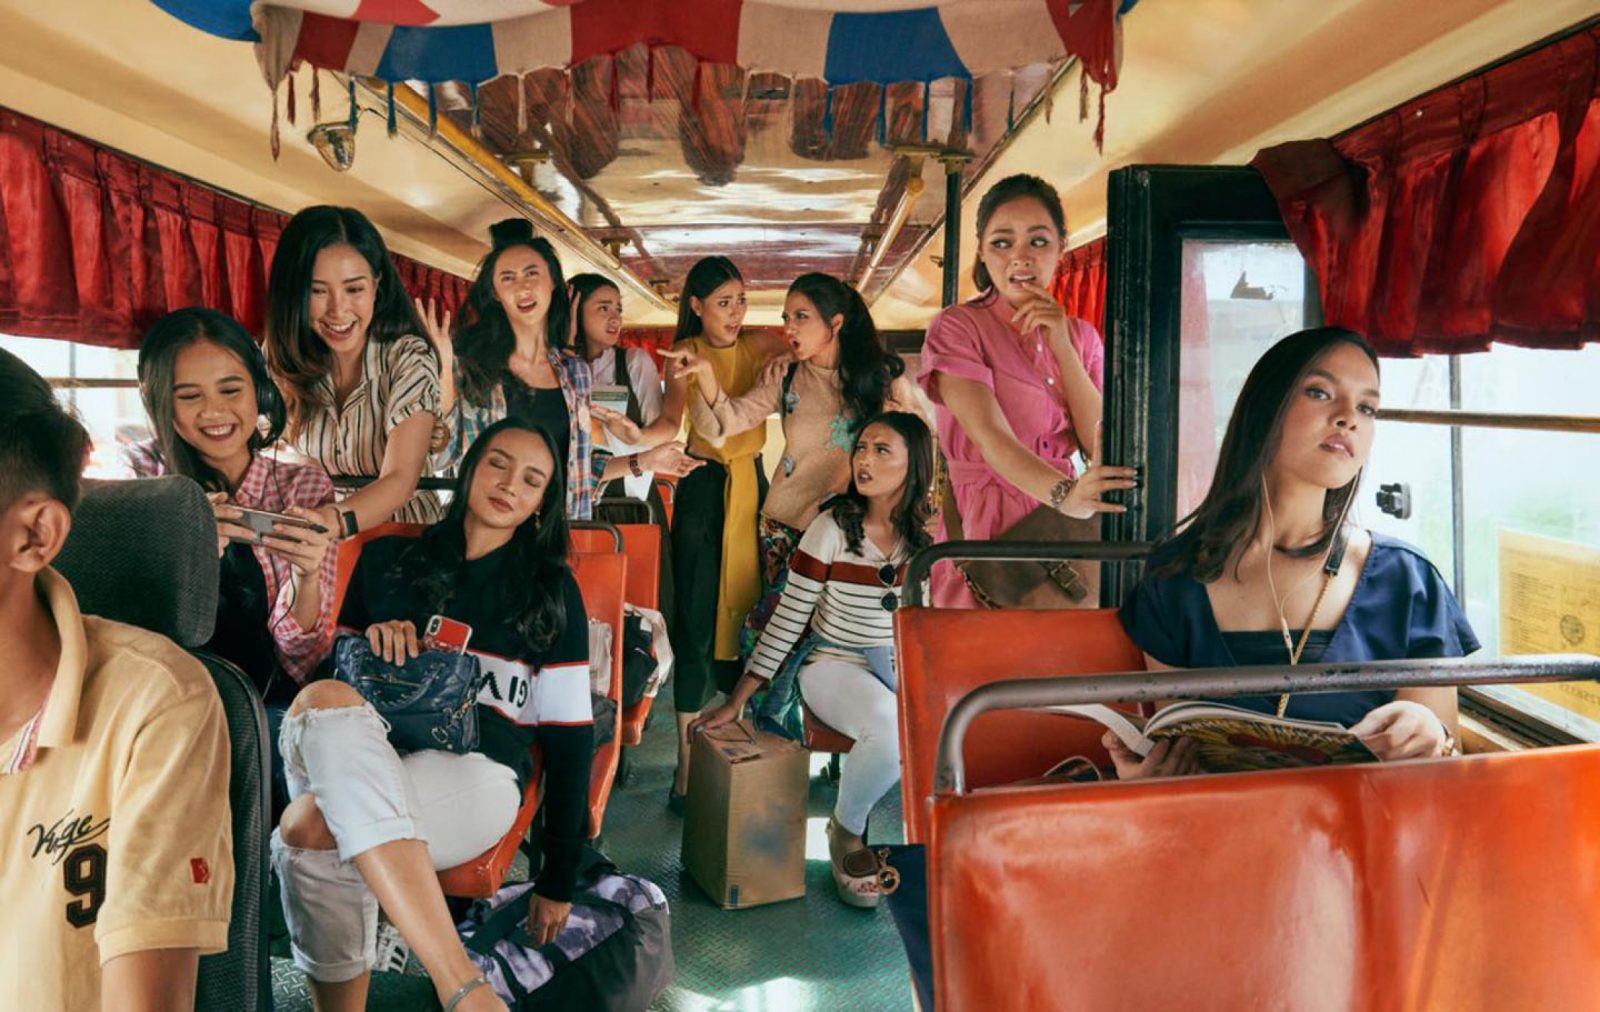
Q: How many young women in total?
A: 10